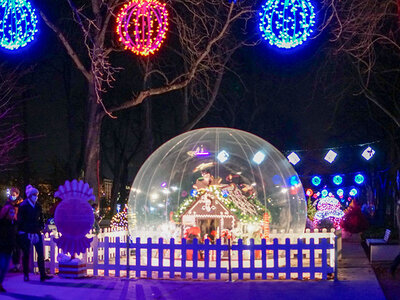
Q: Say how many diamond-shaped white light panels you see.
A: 5